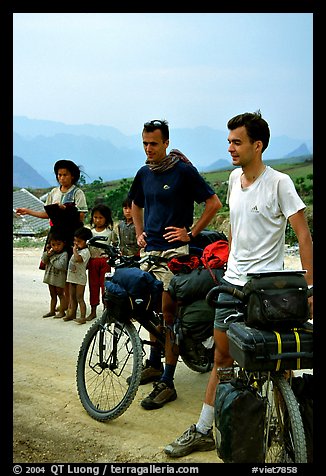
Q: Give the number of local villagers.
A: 5